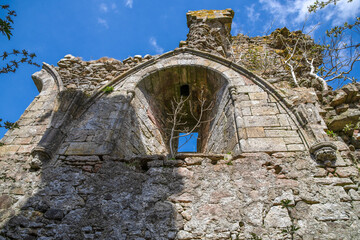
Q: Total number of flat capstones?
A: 1